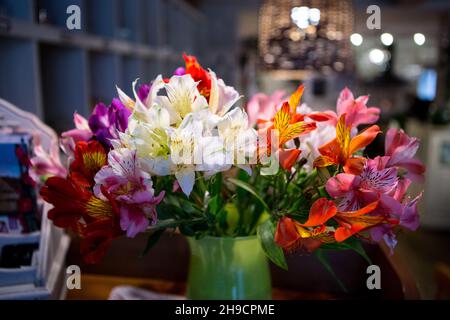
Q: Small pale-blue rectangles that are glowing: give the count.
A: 1